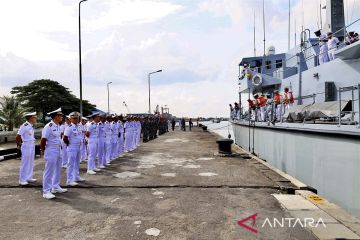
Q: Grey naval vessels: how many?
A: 1